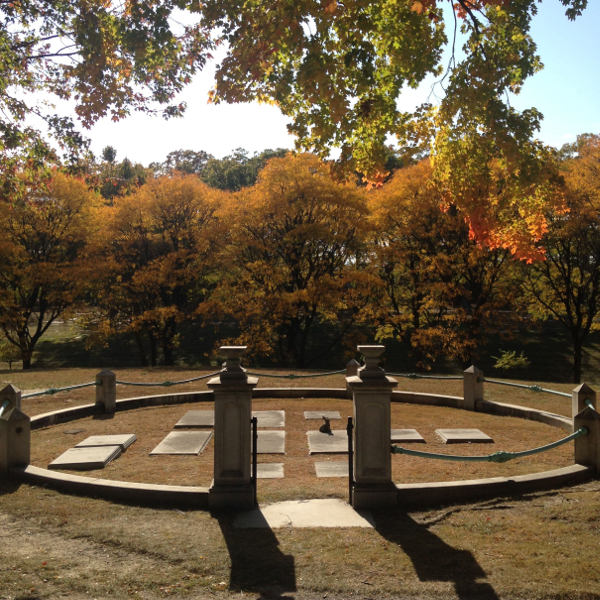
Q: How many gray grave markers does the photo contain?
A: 12